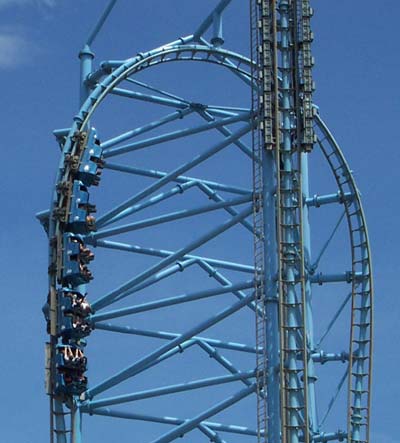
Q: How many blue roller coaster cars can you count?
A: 5